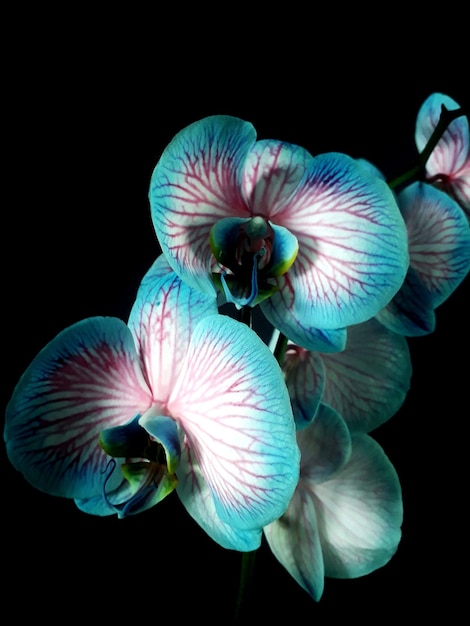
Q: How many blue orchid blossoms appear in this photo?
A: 6